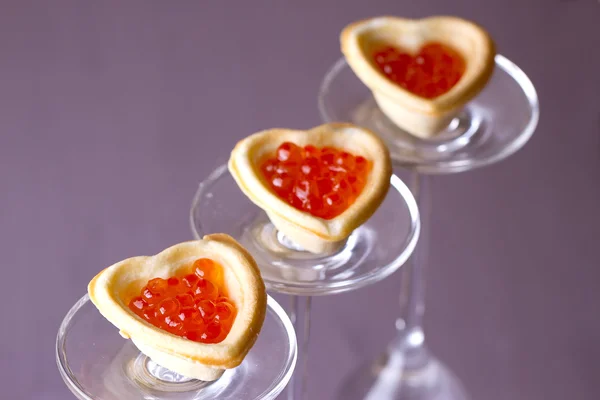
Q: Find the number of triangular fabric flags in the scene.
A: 0